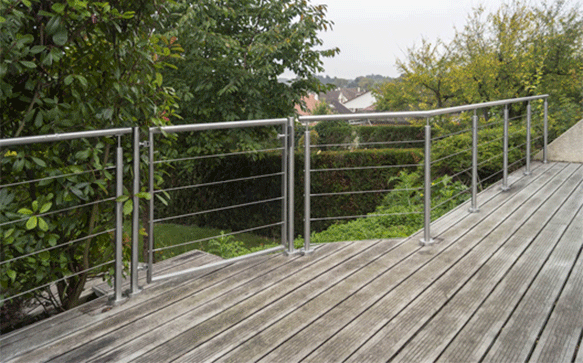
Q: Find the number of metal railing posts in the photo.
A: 9